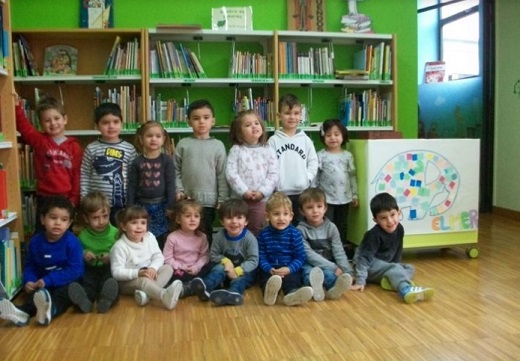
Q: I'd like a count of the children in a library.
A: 15